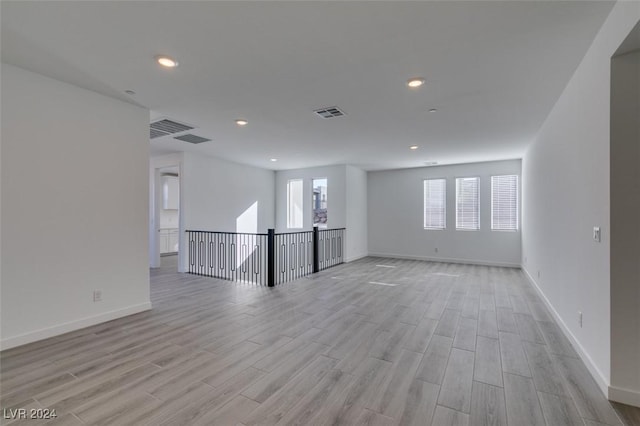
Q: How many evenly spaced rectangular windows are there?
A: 3